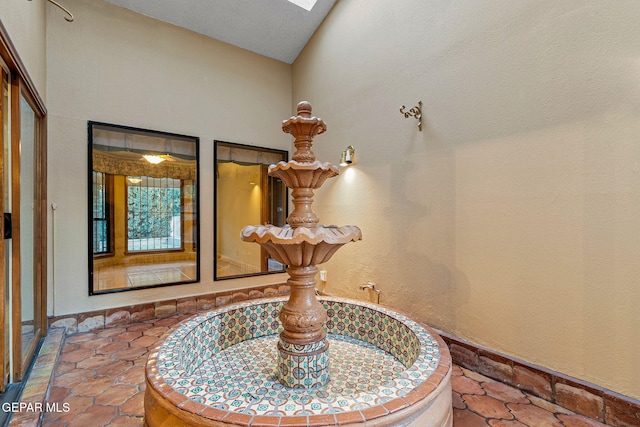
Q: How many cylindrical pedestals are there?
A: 1